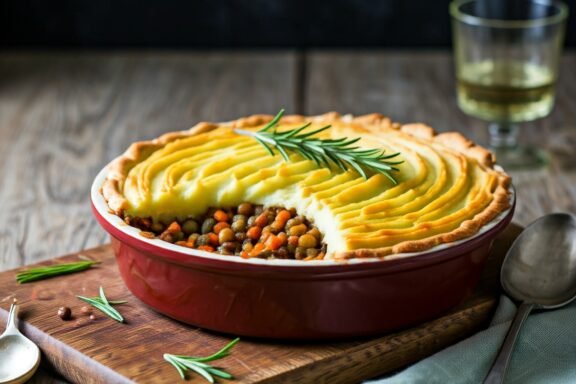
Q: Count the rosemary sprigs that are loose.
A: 3